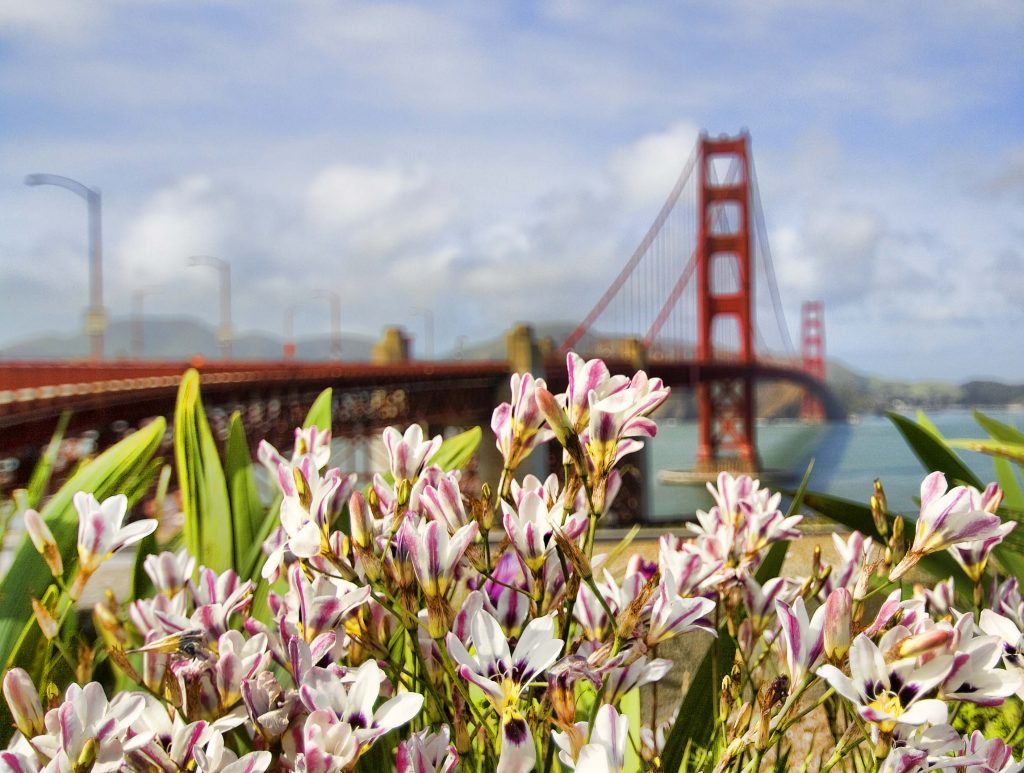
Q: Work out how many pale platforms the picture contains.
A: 1